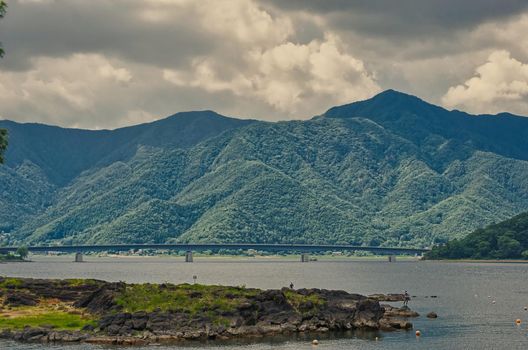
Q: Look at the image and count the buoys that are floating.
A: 8